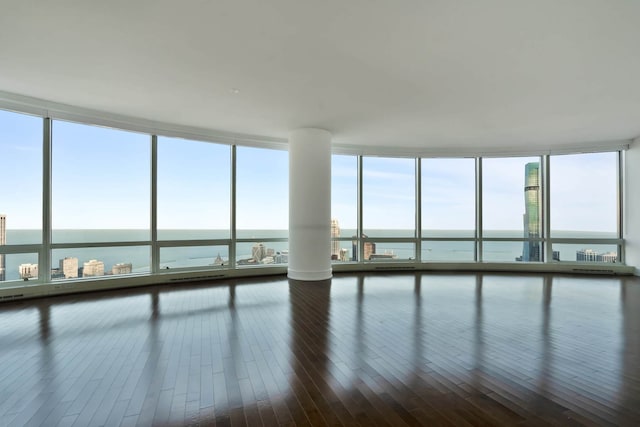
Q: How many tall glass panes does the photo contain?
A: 9